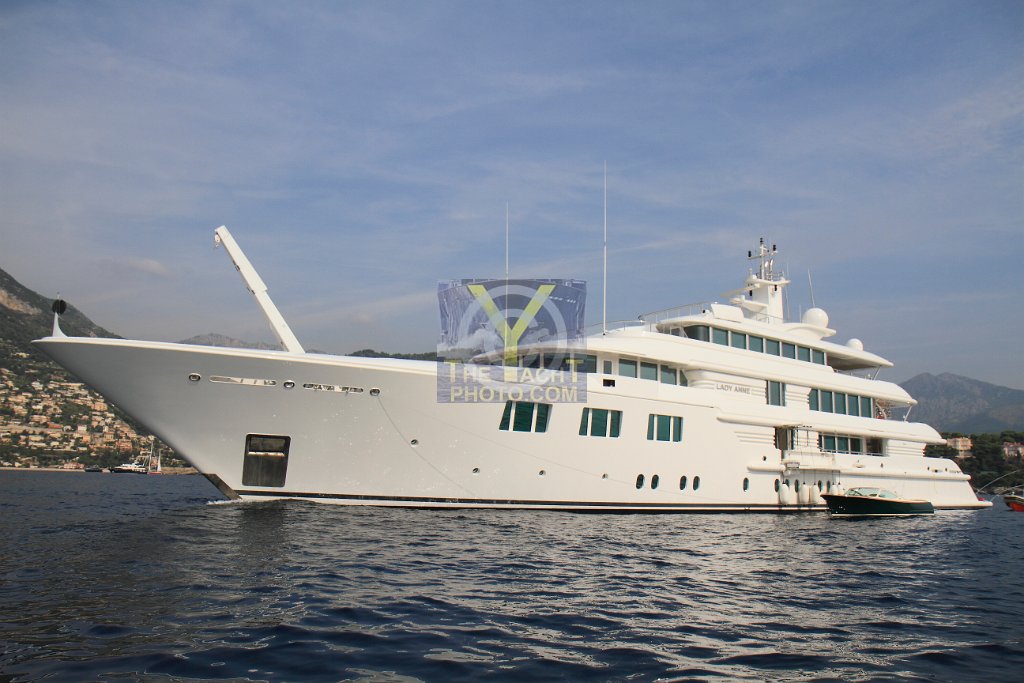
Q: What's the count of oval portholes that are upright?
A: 10